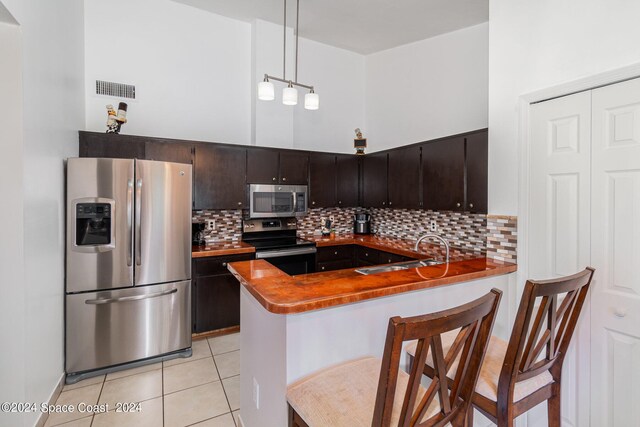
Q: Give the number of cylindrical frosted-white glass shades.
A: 3